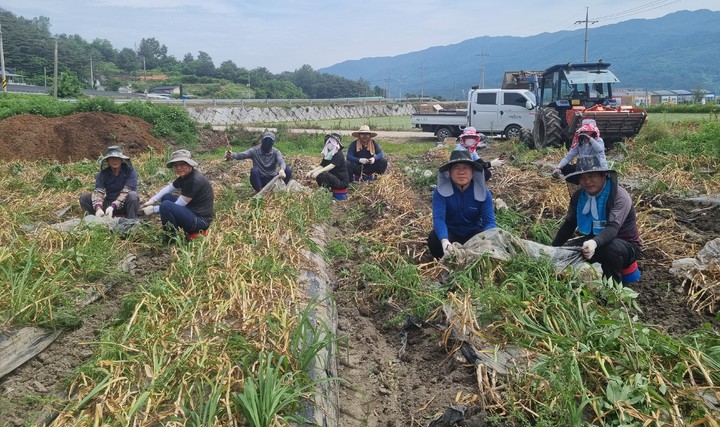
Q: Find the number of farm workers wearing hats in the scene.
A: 9